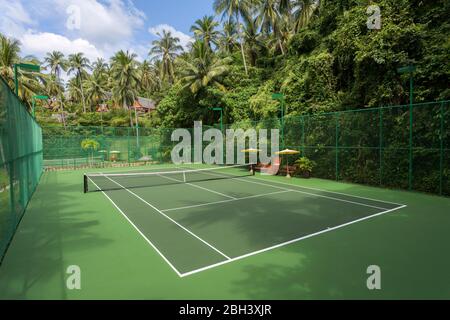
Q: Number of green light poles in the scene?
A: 5